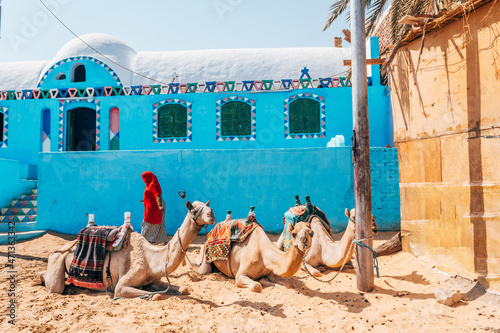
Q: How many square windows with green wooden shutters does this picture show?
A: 3